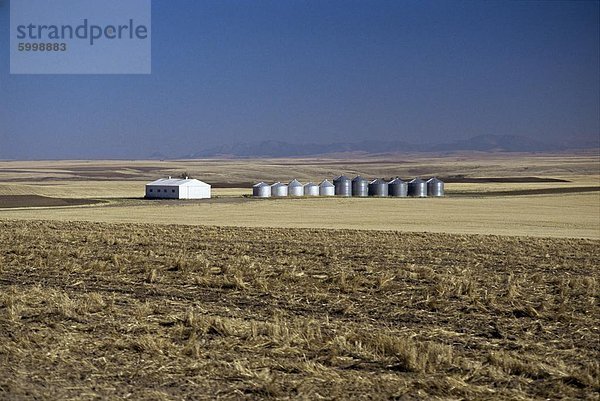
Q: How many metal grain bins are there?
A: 11